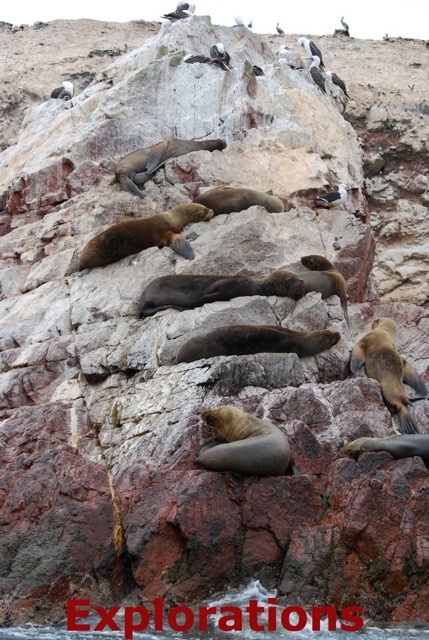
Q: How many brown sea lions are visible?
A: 9